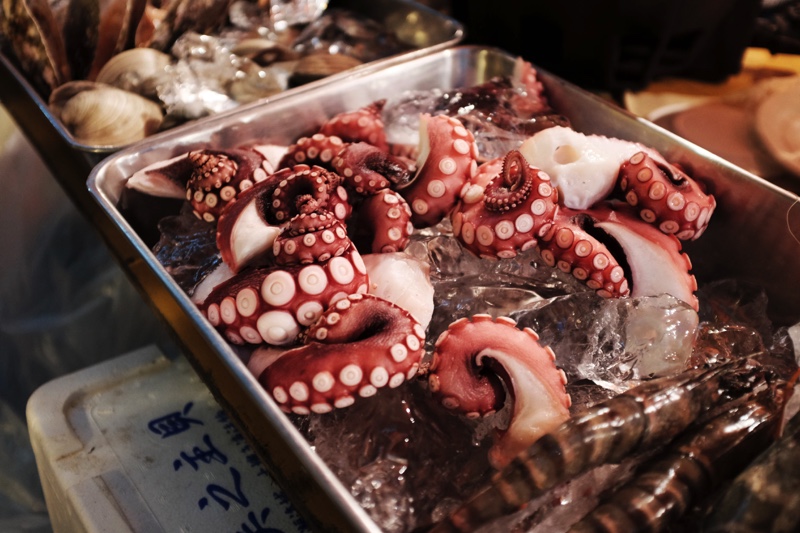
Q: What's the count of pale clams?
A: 2